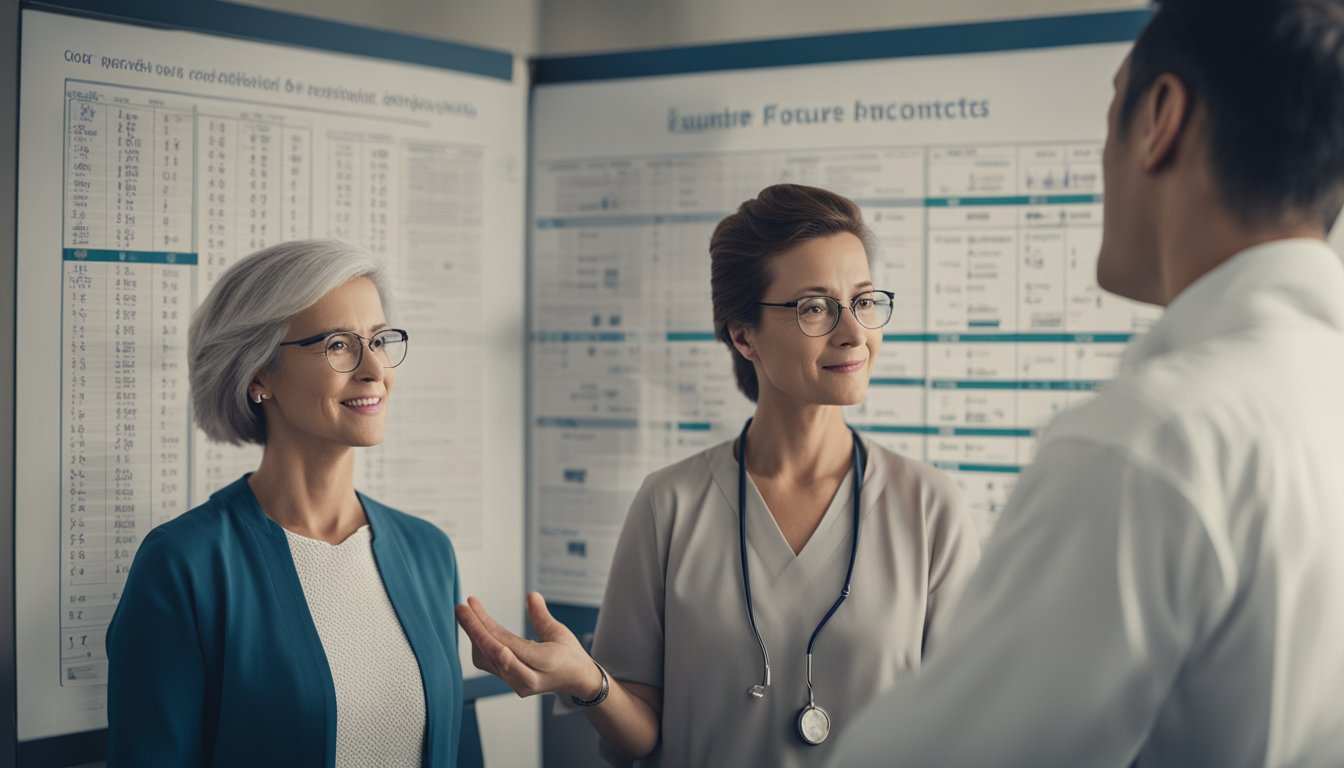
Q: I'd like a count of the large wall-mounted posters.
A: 2